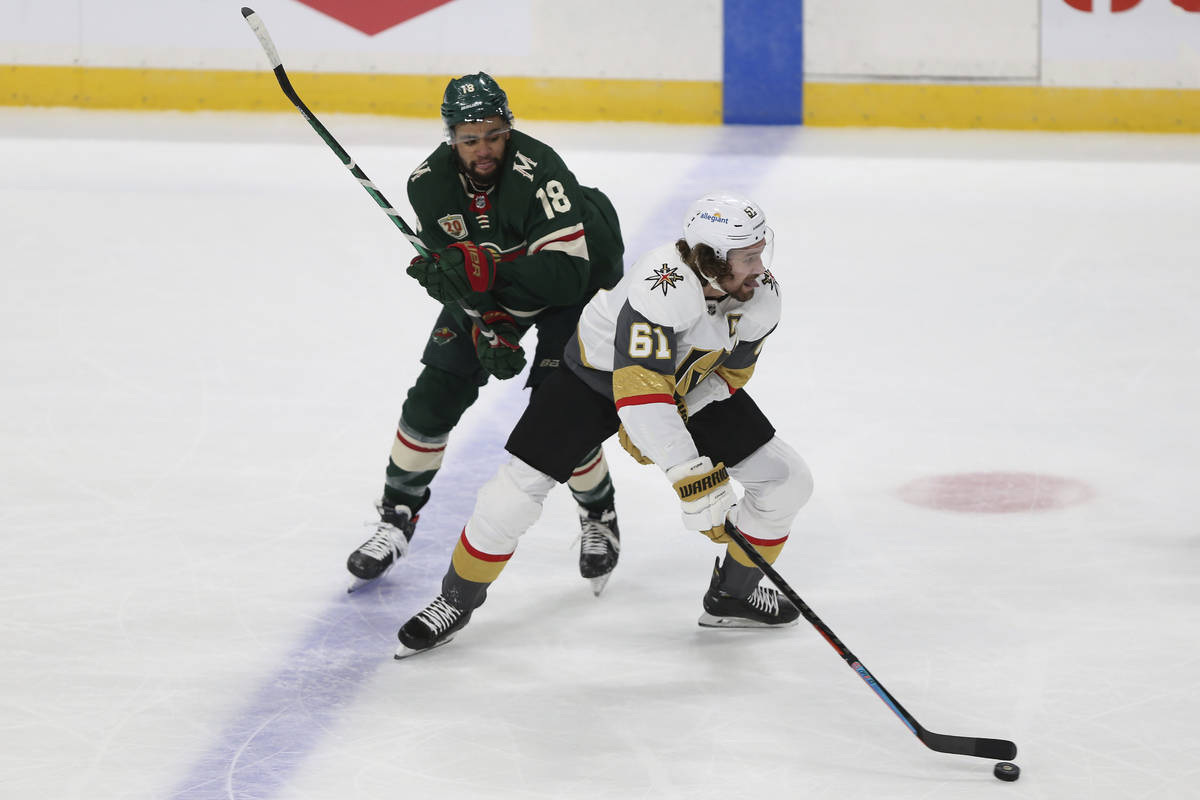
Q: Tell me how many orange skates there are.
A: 0